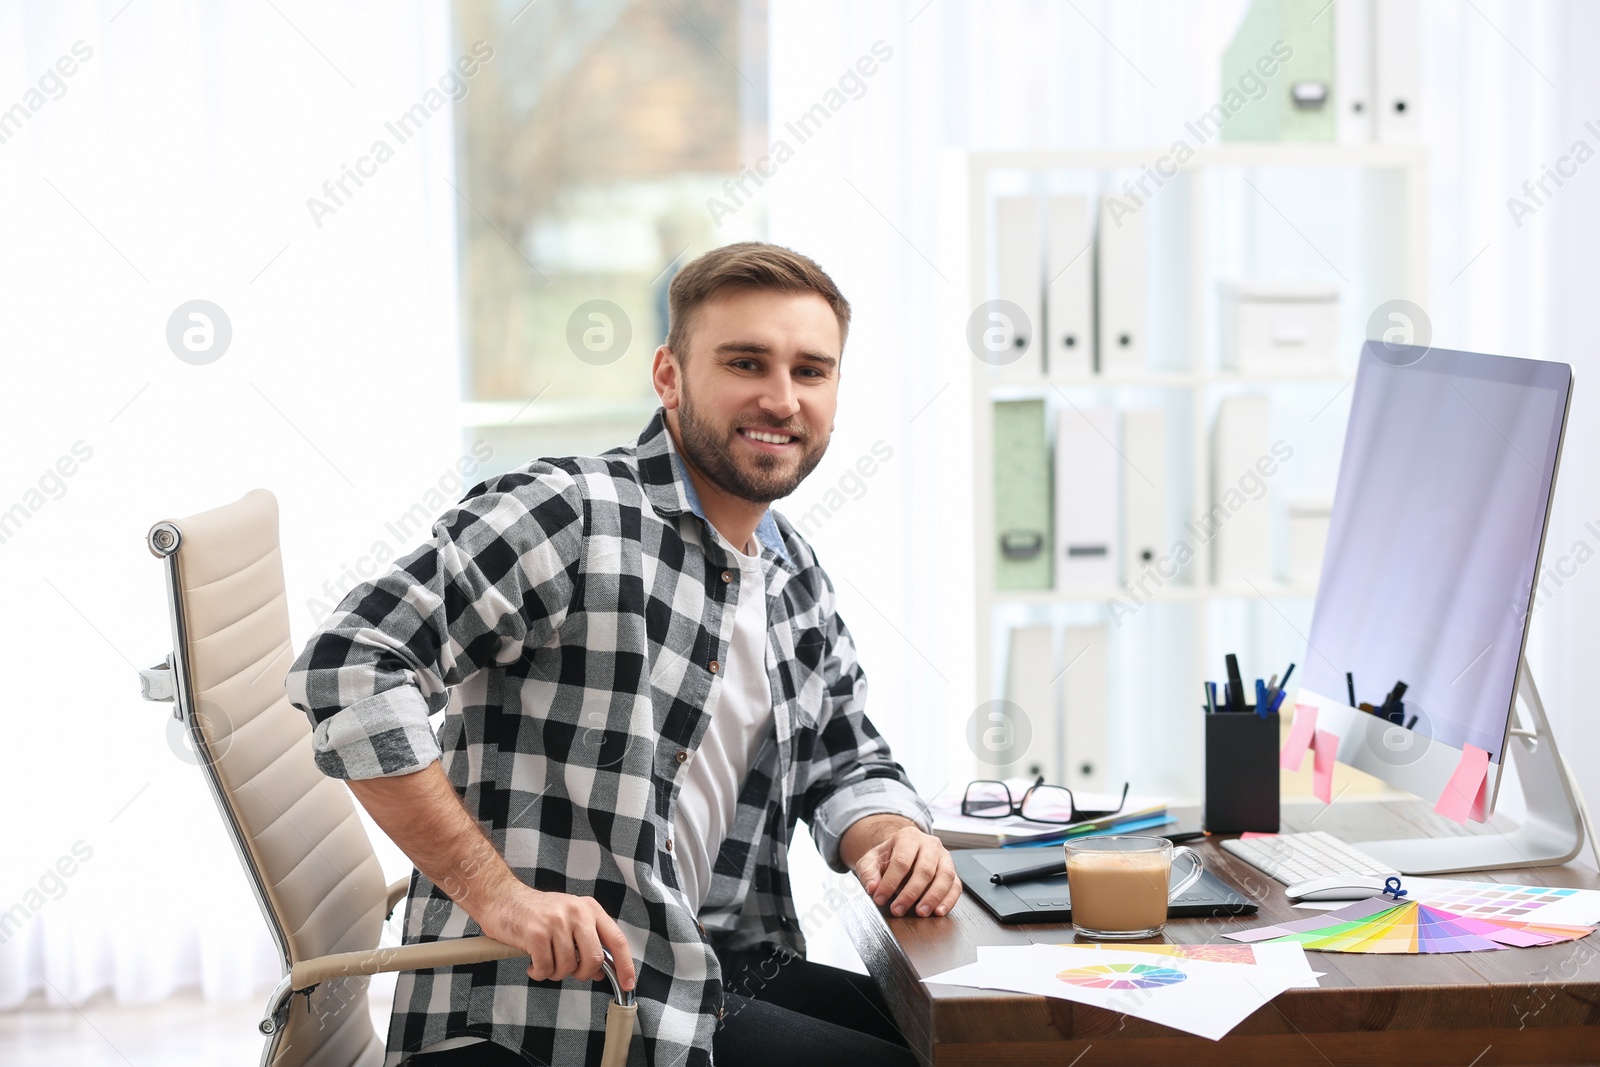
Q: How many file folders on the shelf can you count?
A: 12